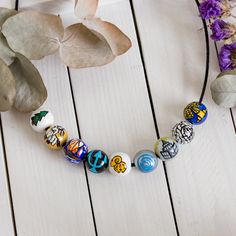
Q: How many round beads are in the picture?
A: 9